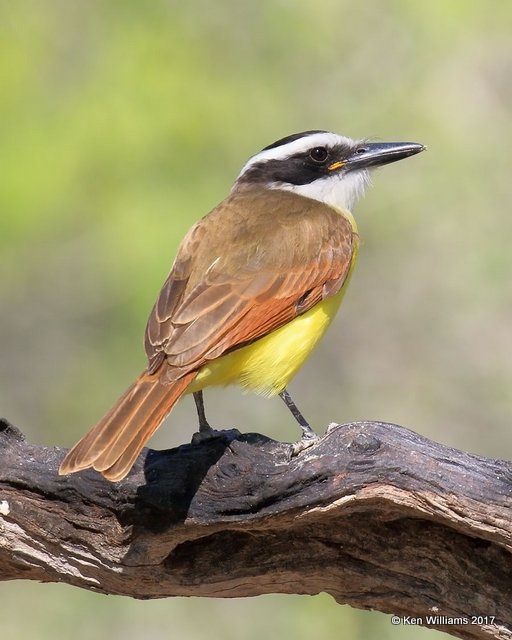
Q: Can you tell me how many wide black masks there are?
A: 1